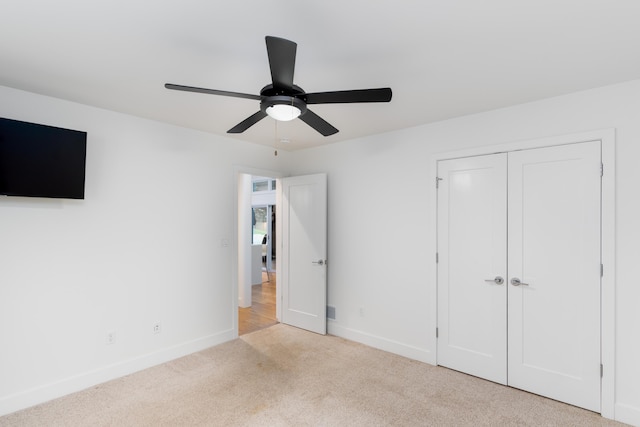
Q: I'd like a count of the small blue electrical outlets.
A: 0